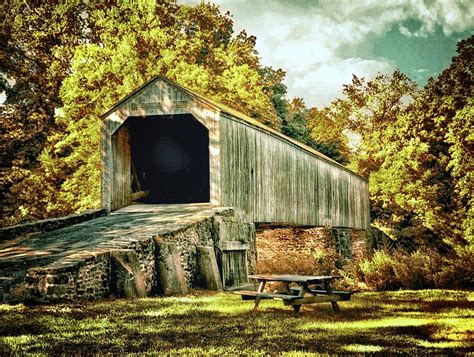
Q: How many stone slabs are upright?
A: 3